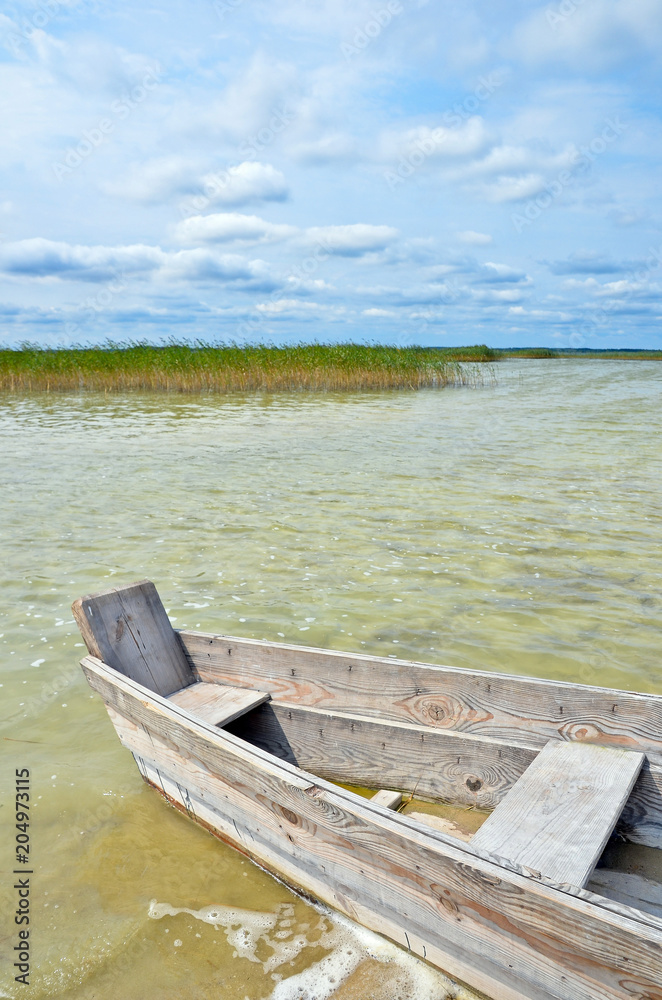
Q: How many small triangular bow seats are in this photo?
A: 1